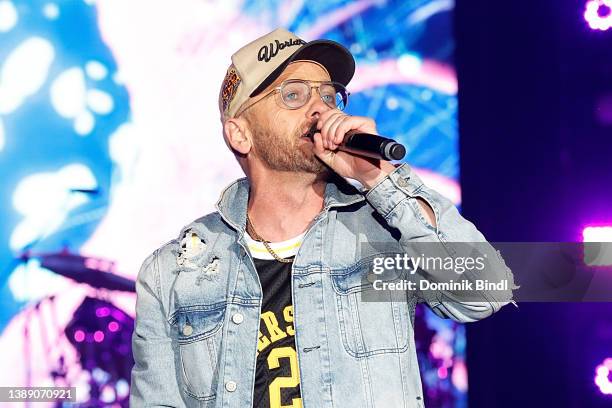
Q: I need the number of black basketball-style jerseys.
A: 1